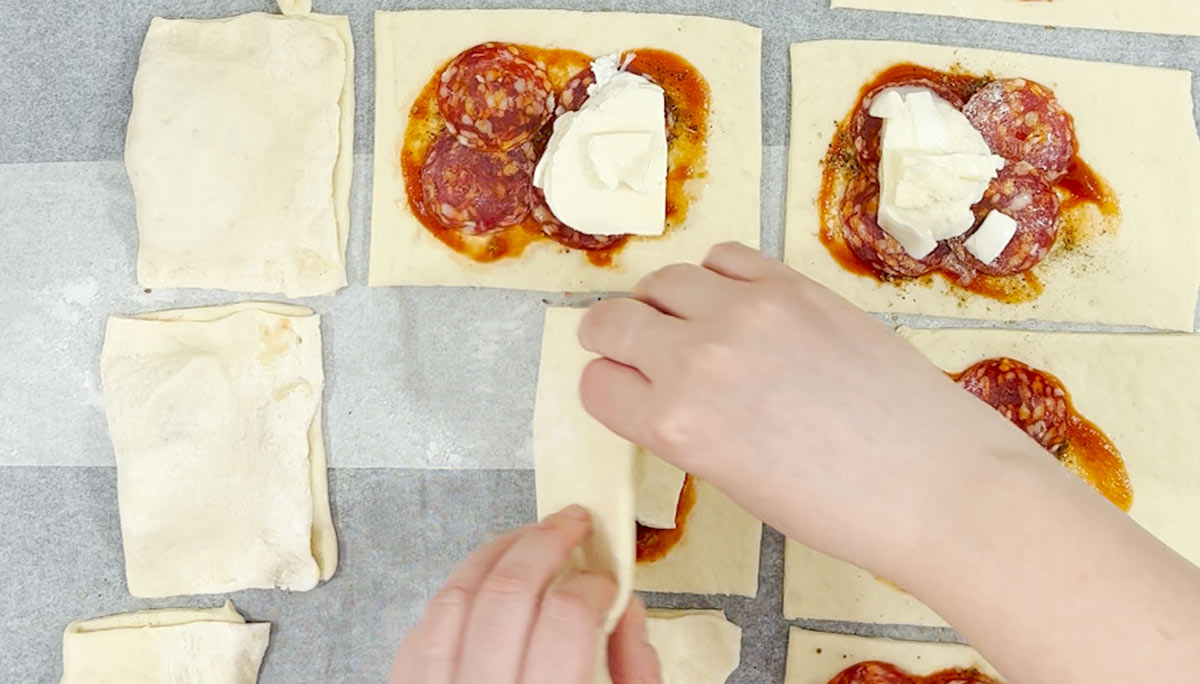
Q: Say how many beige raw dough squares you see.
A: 10